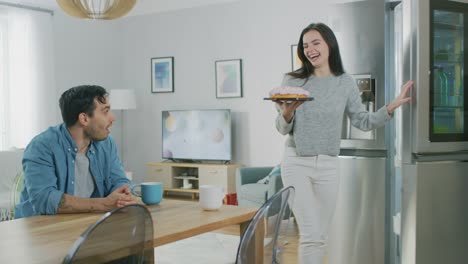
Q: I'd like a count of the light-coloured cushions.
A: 1